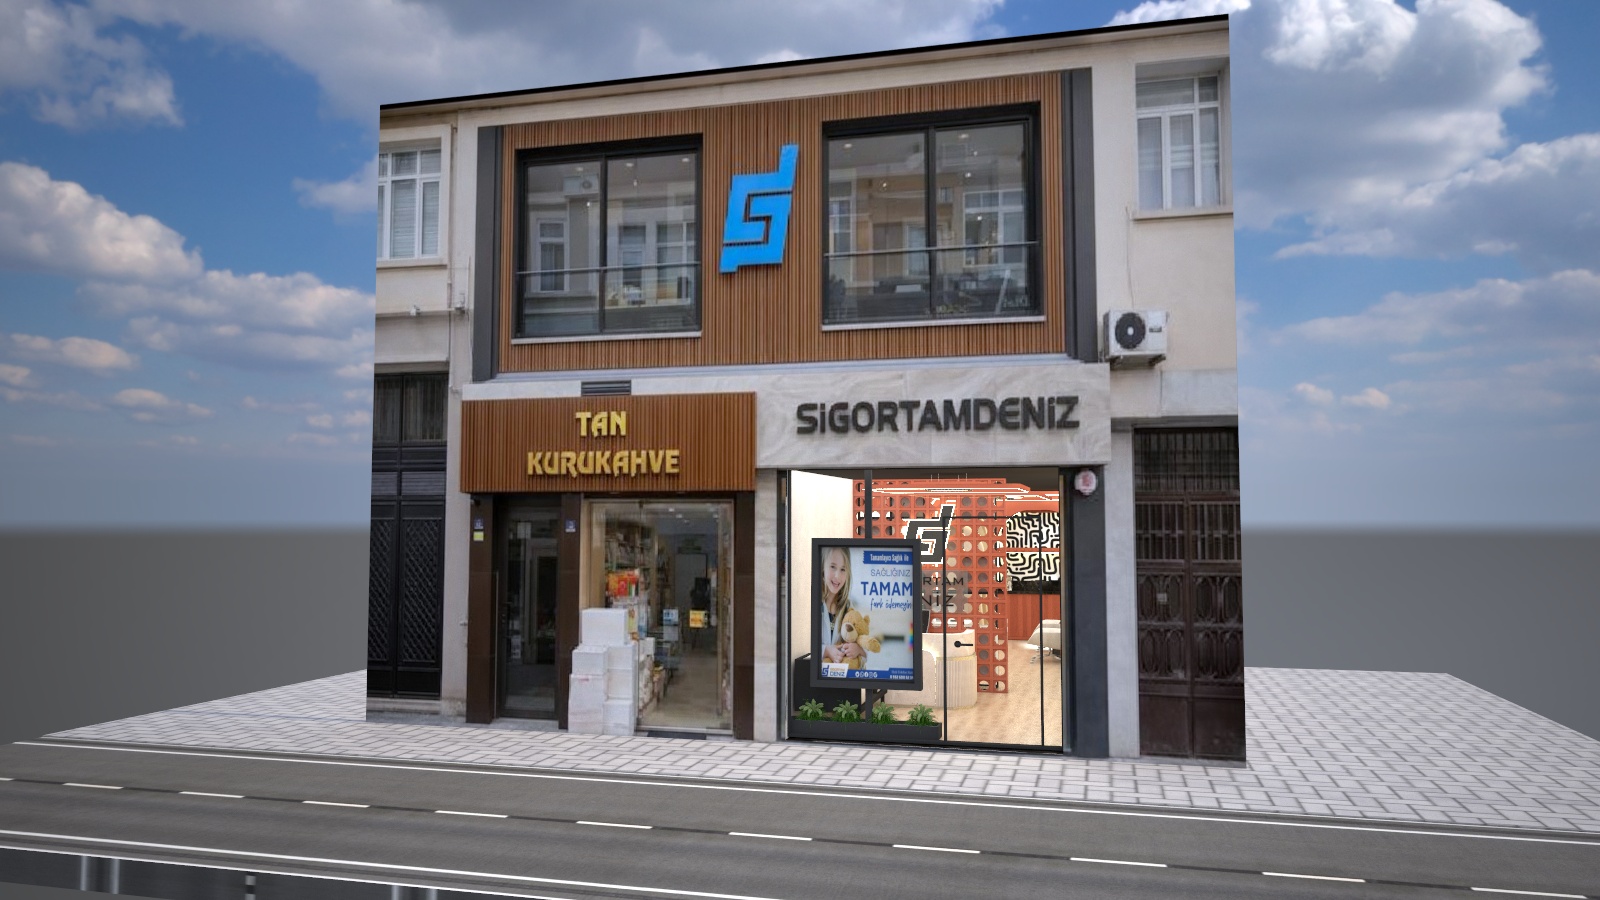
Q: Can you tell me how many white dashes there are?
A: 11